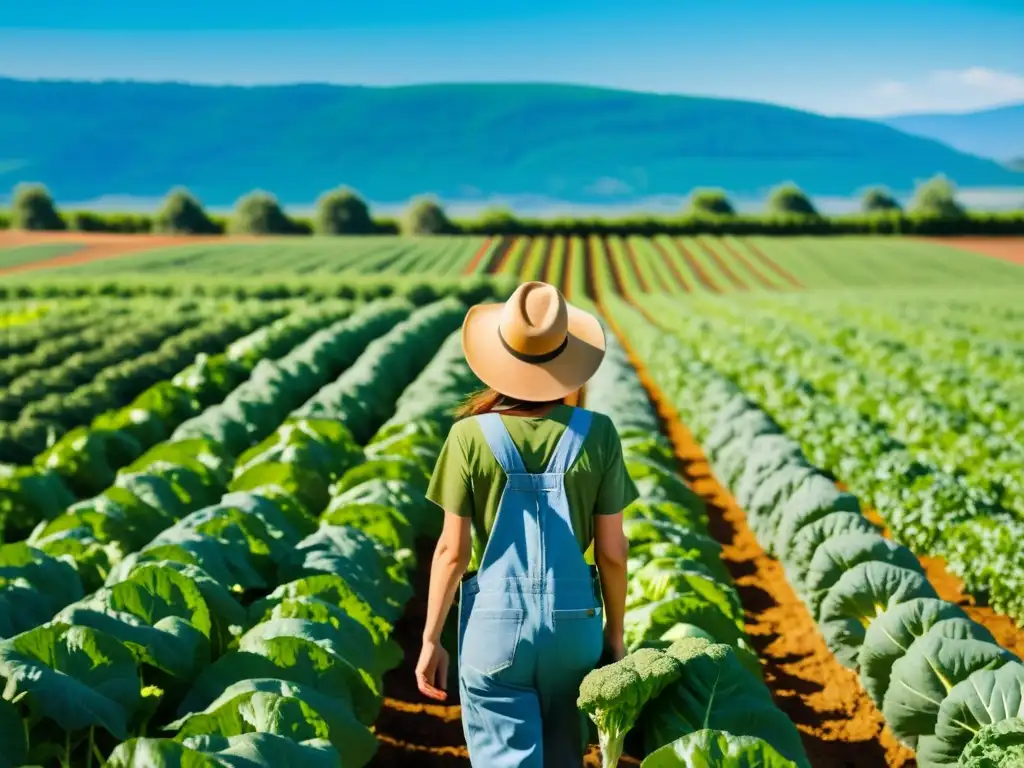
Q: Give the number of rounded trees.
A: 9